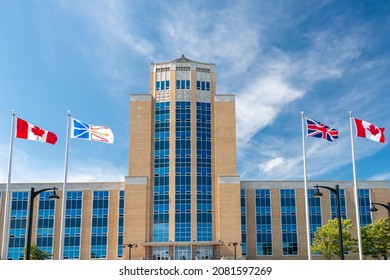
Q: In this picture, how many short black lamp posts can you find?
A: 2